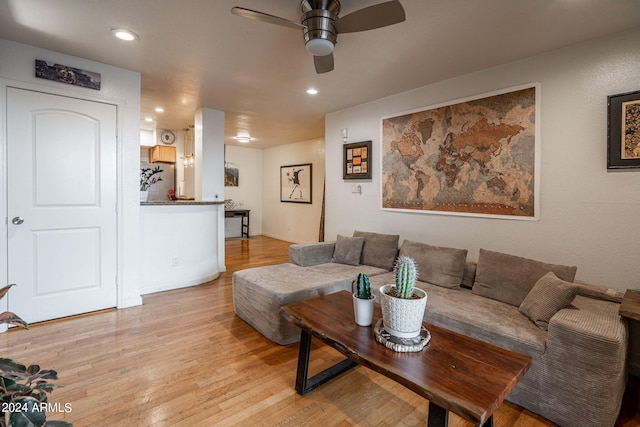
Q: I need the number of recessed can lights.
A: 4